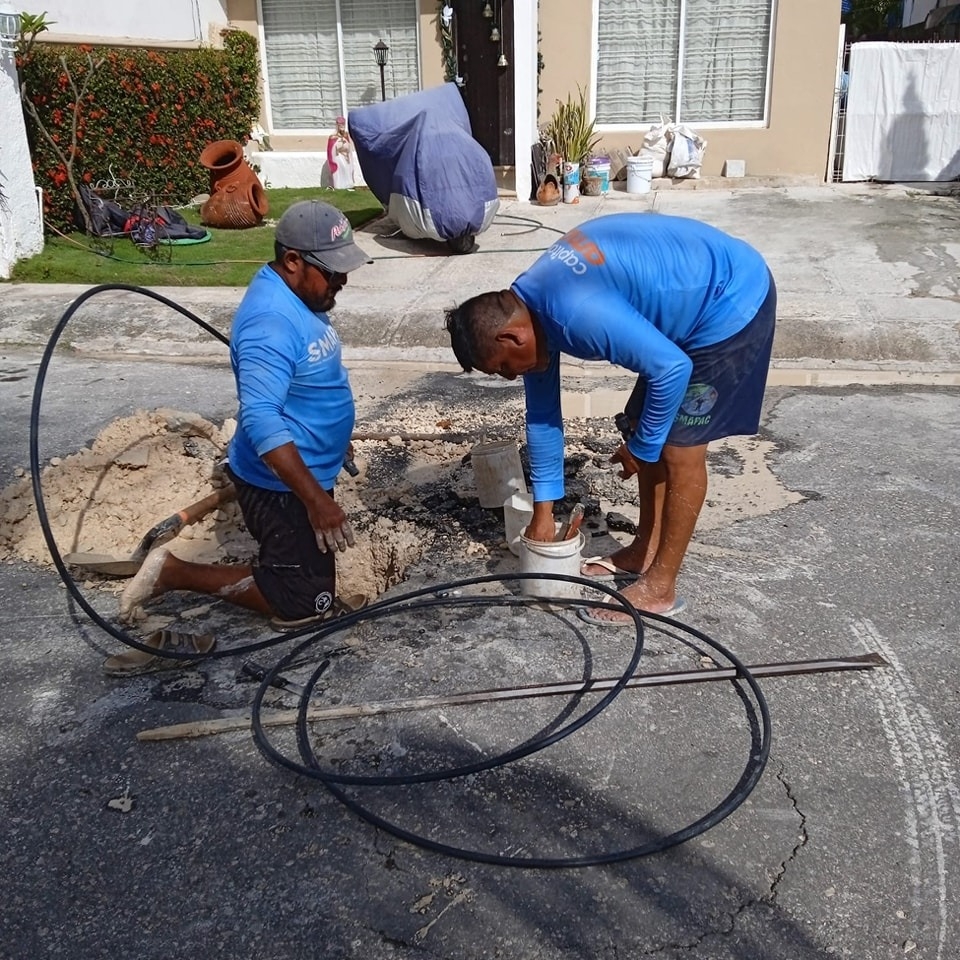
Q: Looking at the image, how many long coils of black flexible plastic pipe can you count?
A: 1